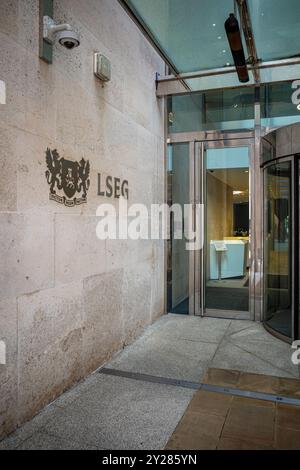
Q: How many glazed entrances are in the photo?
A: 2